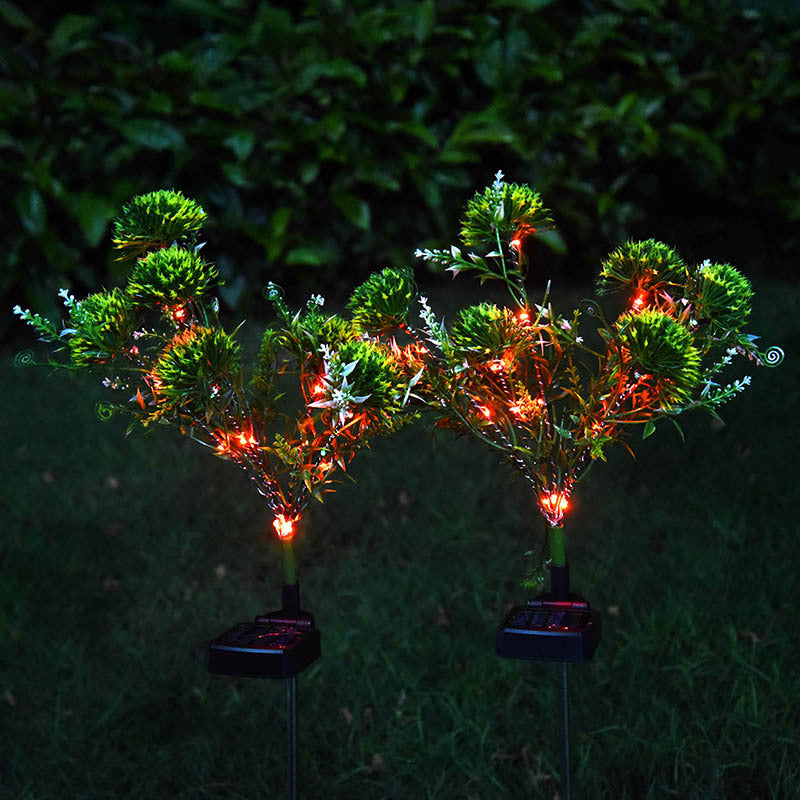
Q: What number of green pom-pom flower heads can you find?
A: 12